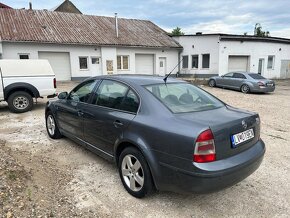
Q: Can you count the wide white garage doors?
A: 3